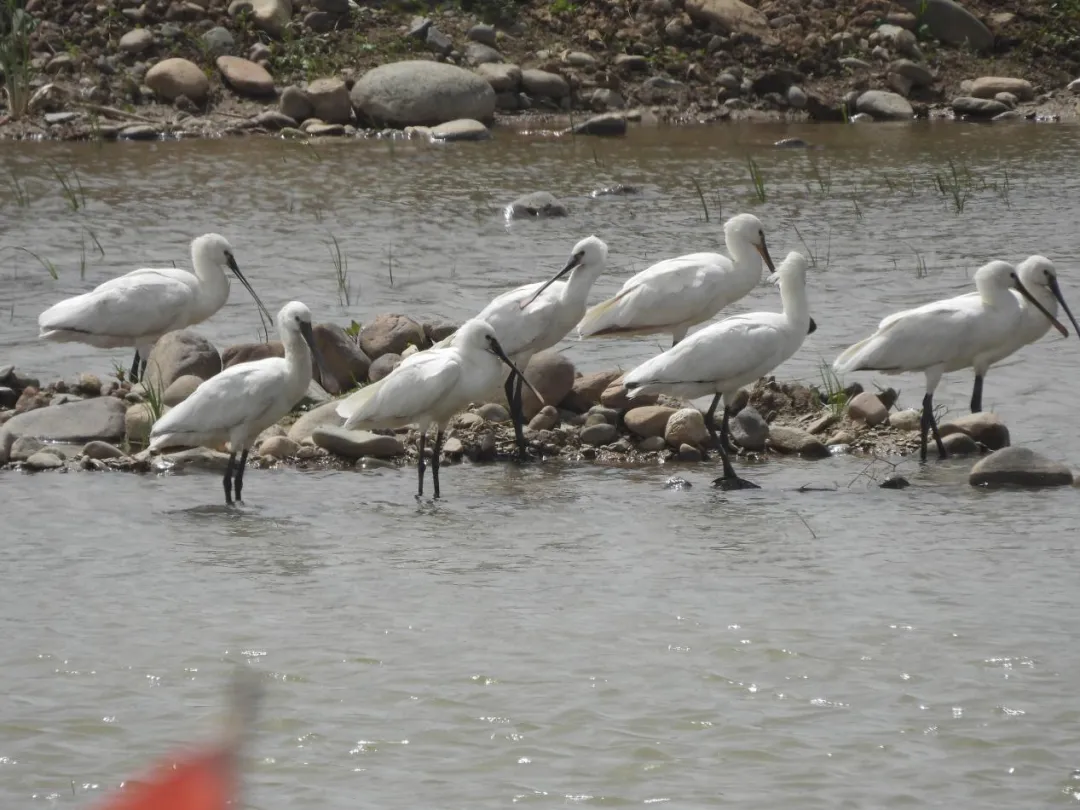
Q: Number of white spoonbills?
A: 8